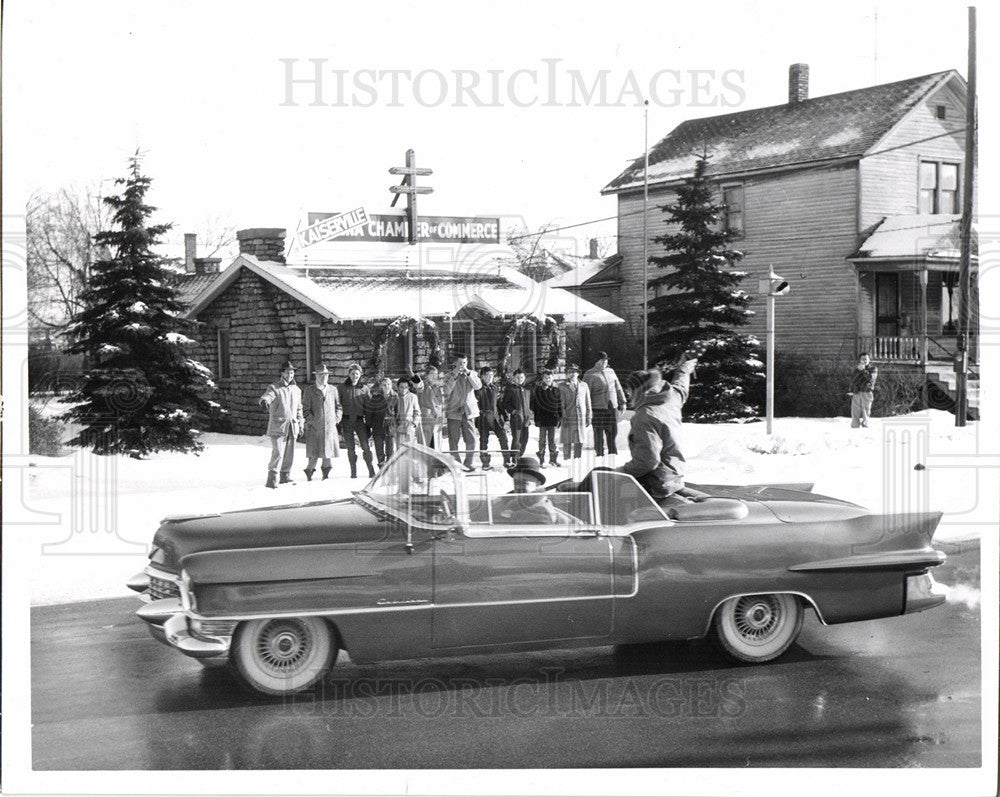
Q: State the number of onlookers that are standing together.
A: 12